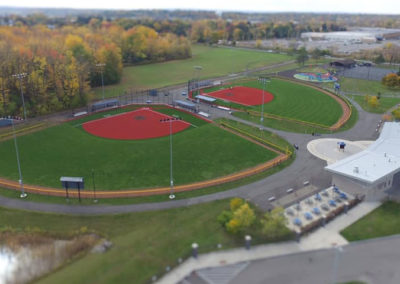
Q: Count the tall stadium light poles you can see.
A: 6